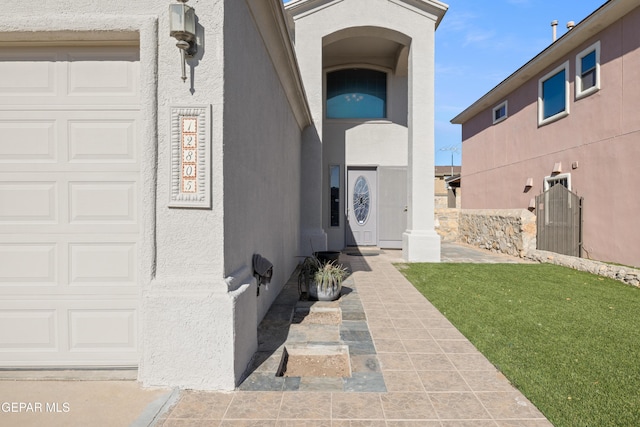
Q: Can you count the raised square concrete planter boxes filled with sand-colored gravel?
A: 2